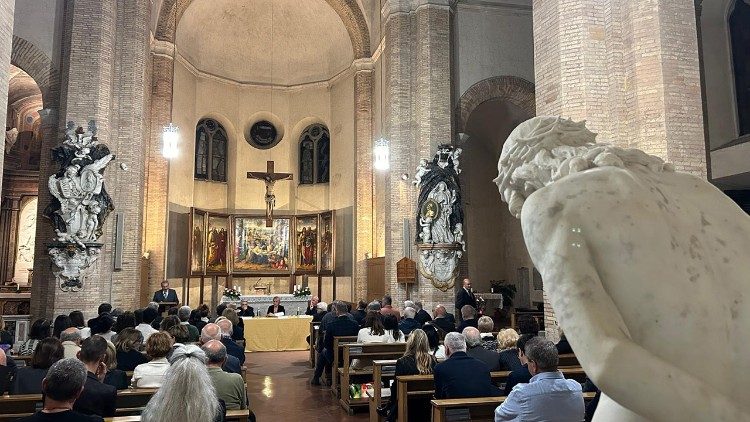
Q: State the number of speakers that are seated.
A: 3